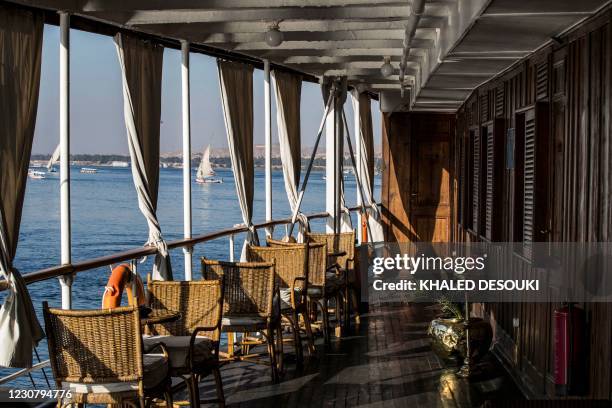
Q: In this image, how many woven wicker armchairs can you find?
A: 6